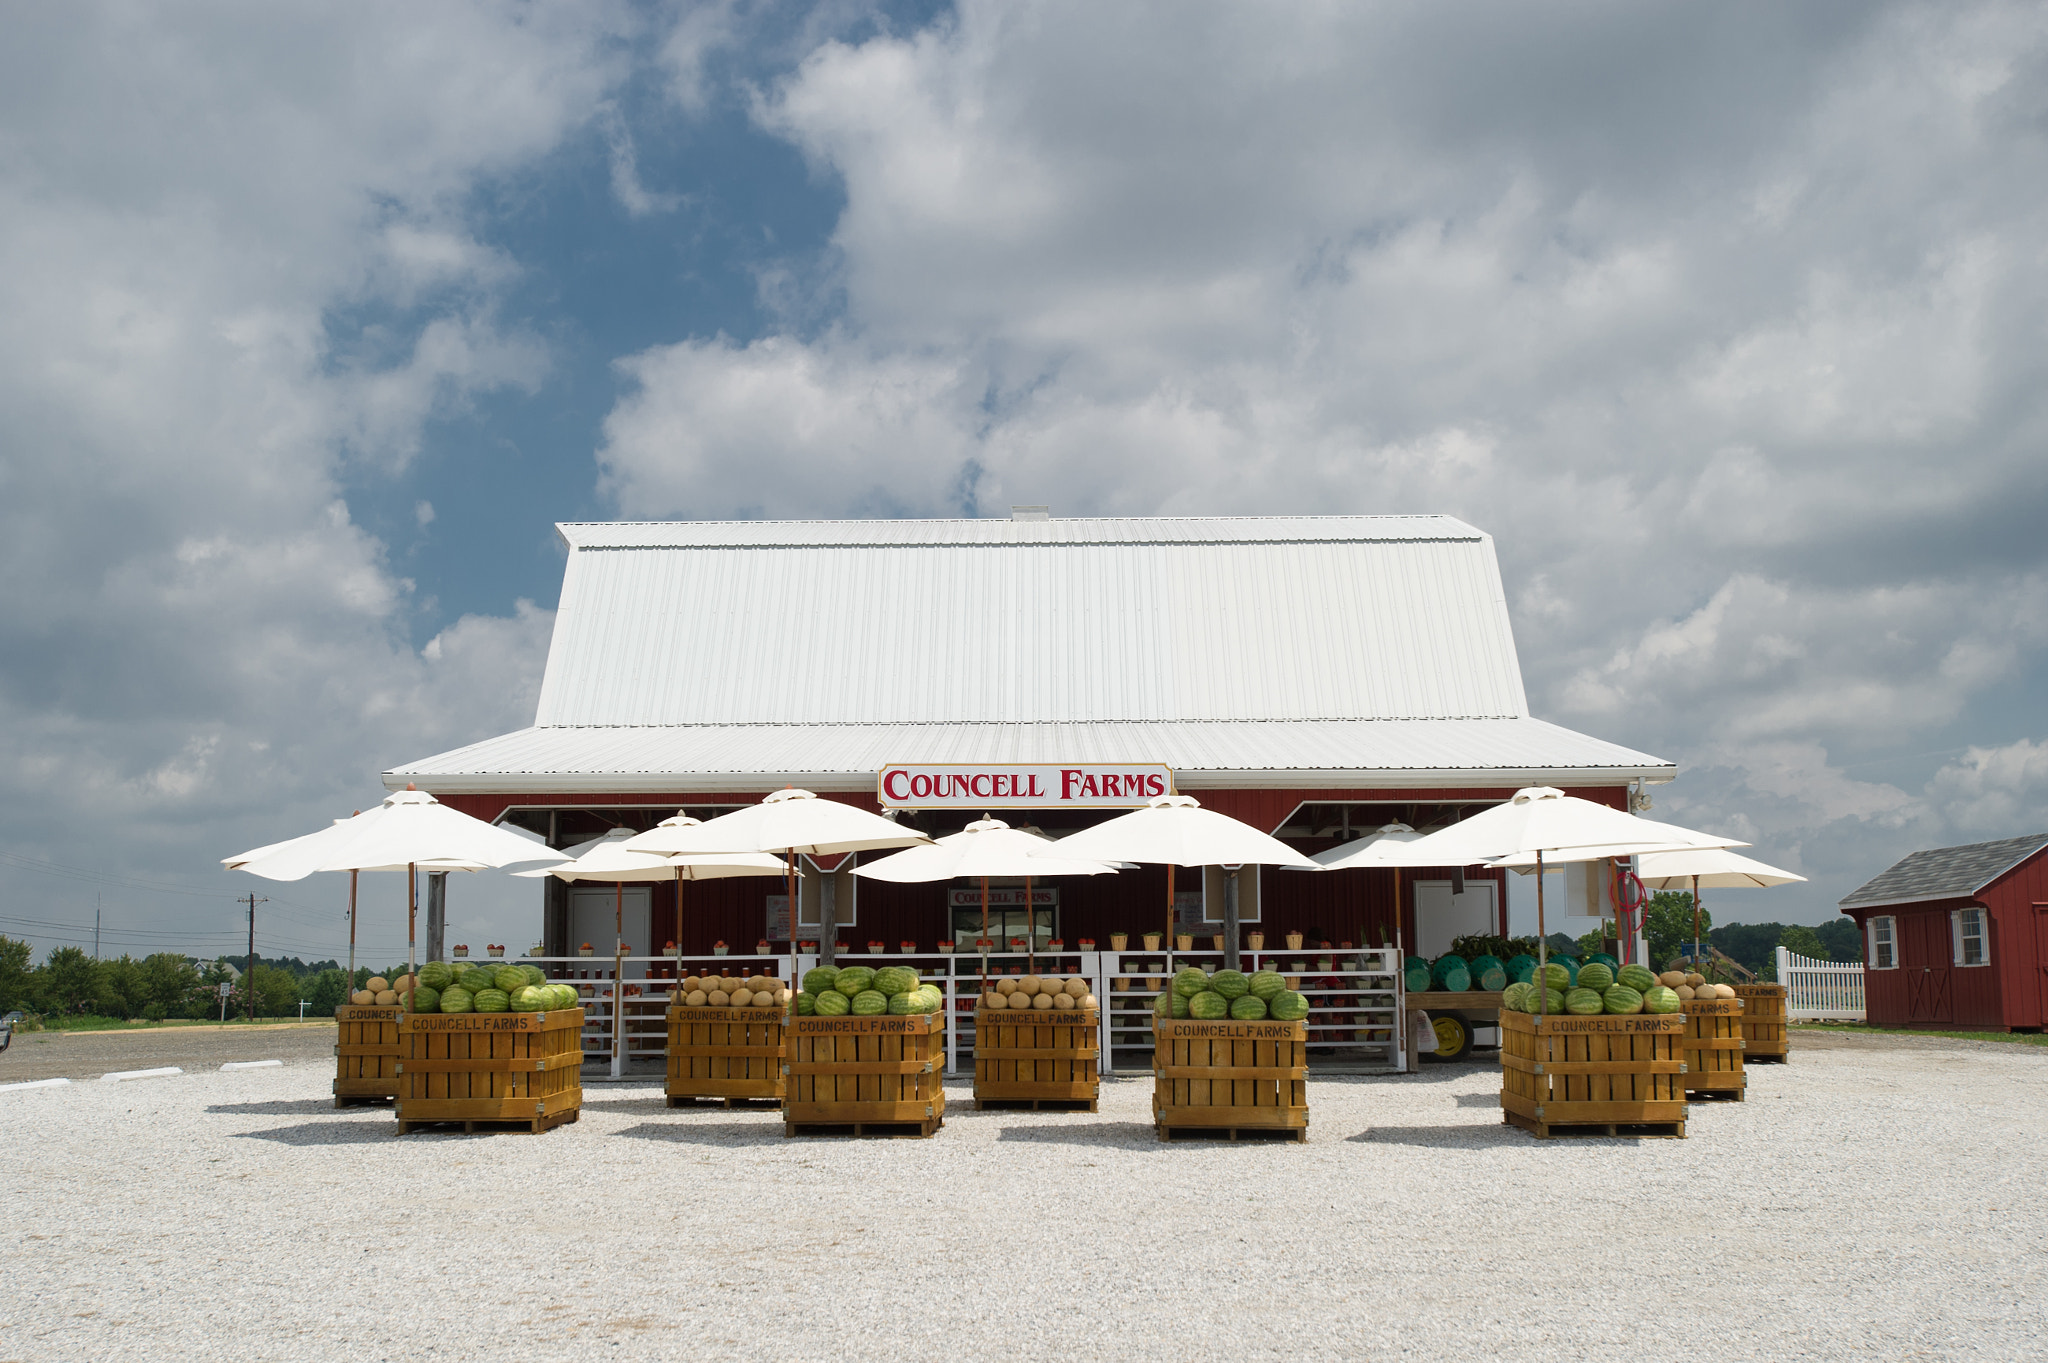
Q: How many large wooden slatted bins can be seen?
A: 9